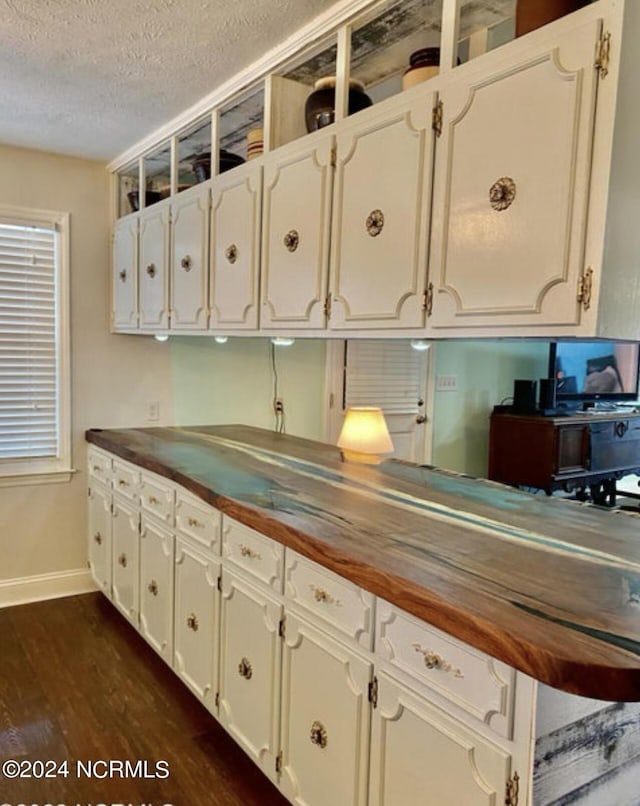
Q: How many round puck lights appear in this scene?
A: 4